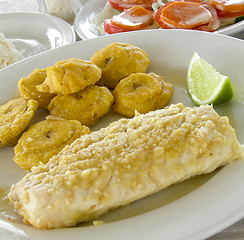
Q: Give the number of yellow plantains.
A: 7